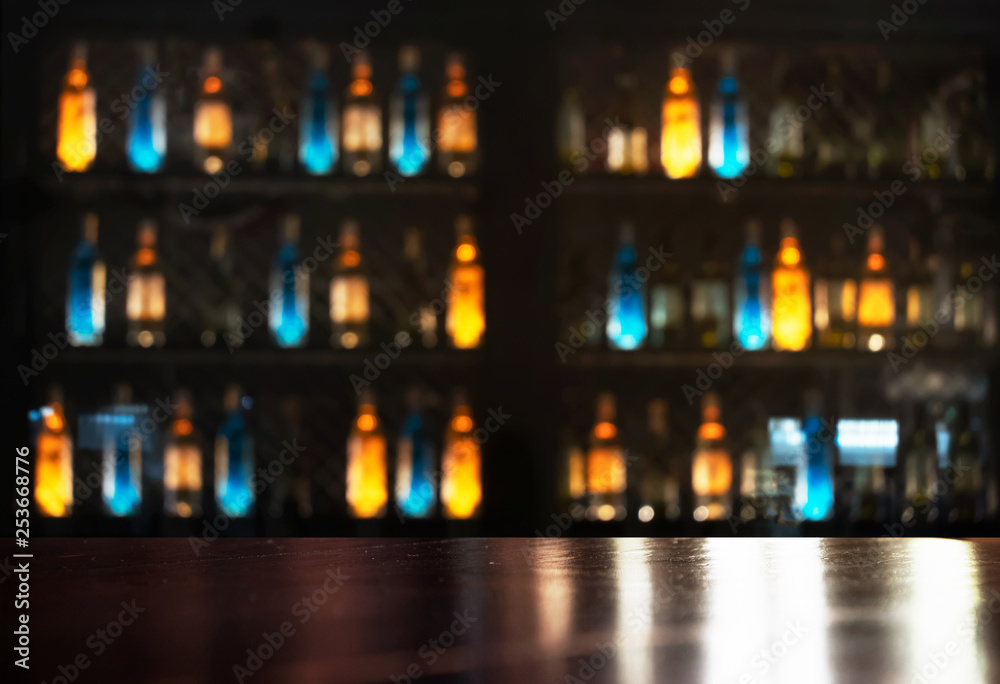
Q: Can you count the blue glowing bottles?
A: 12